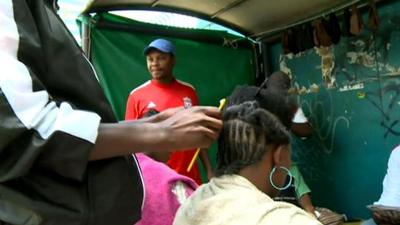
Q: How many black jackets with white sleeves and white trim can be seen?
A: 1